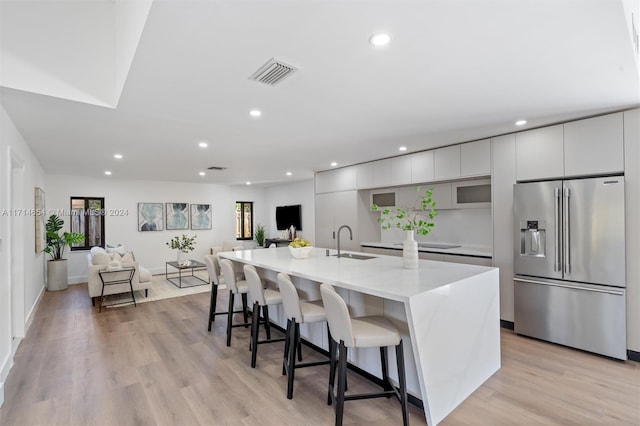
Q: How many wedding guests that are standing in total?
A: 0